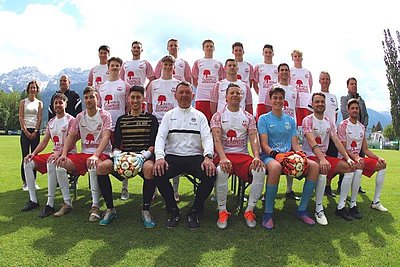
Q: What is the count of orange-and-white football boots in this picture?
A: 2